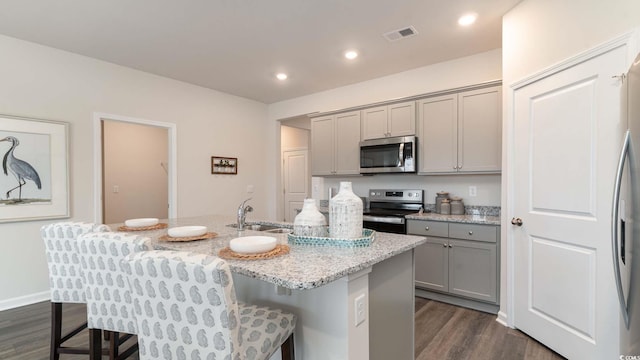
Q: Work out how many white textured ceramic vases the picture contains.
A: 2